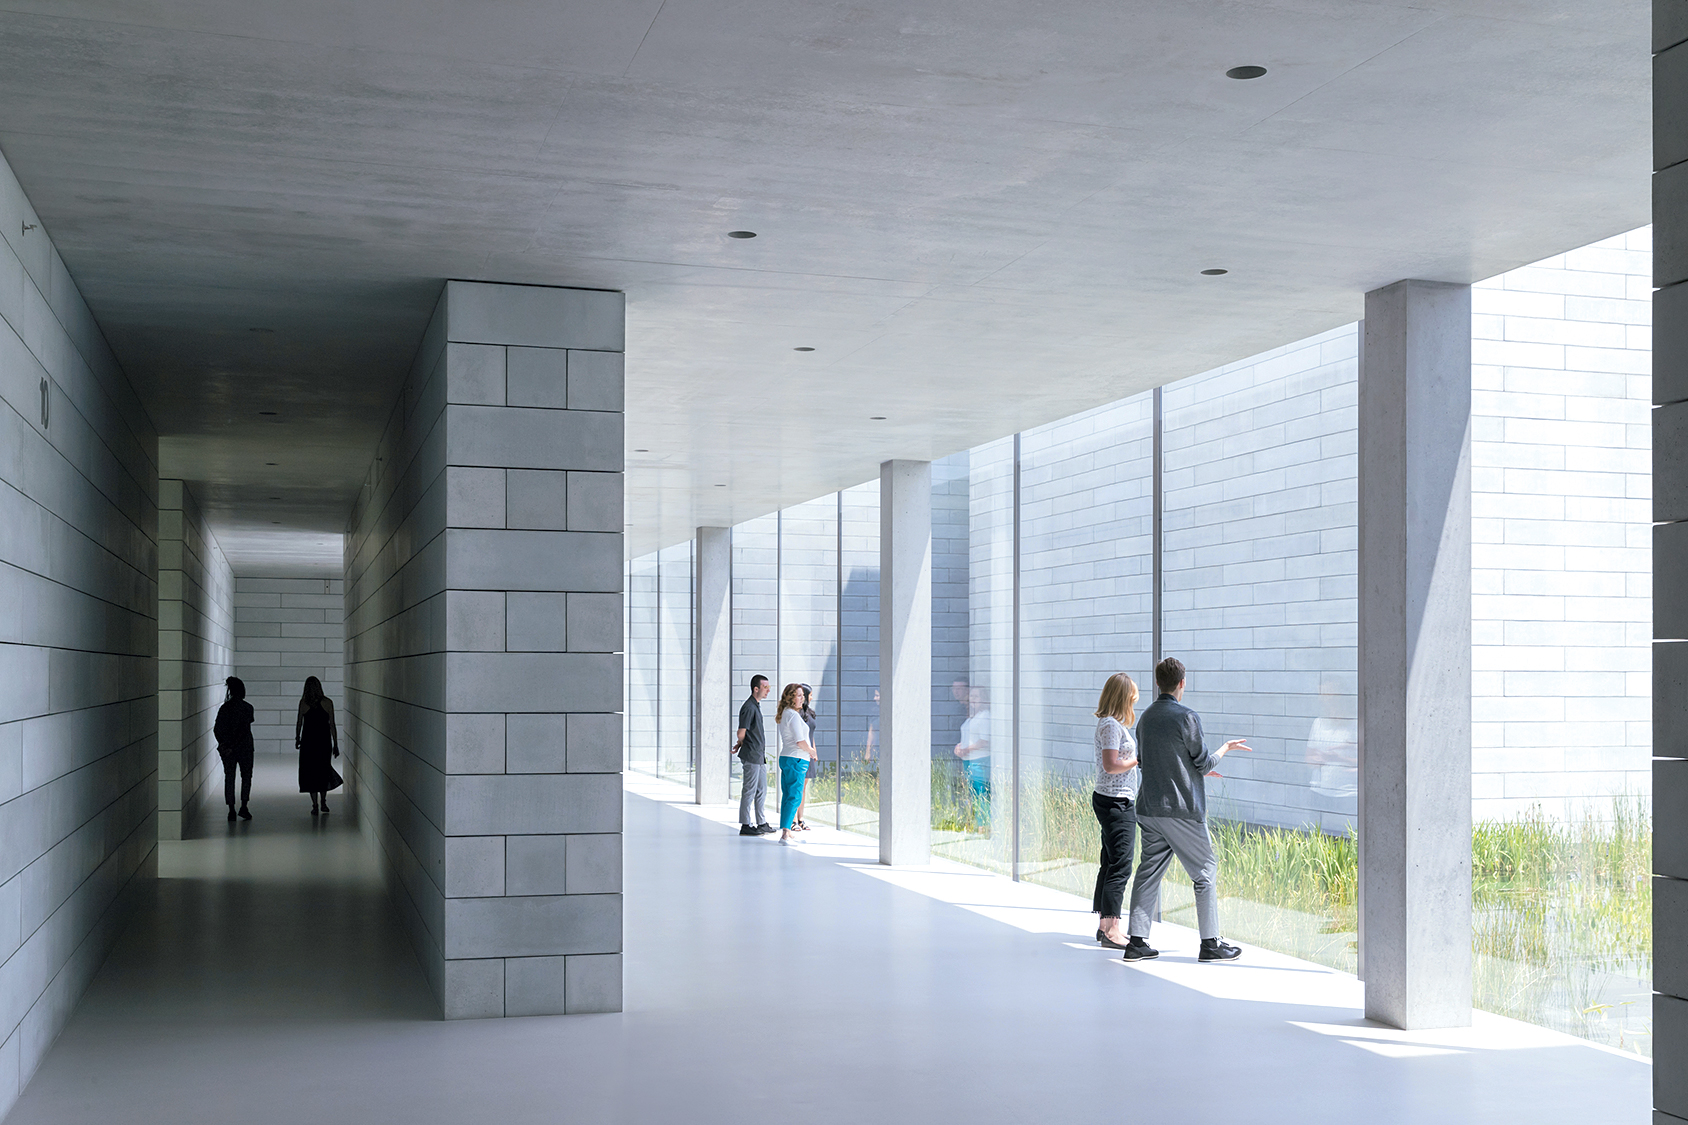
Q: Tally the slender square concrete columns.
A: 3